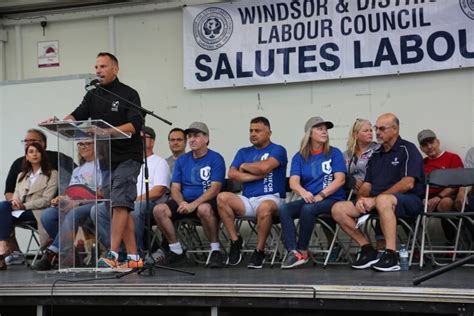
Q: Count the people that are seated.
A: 11